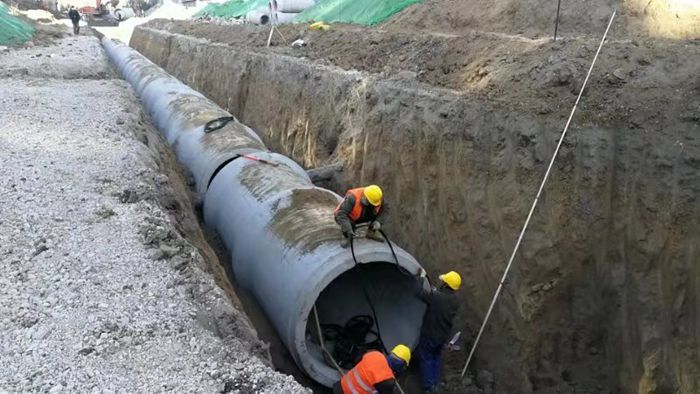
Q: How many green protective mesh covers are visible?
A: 3